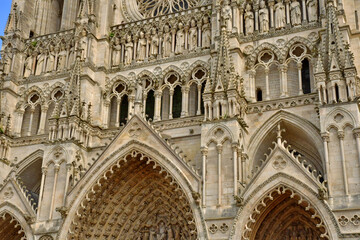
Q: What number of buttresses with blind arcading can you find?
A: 3